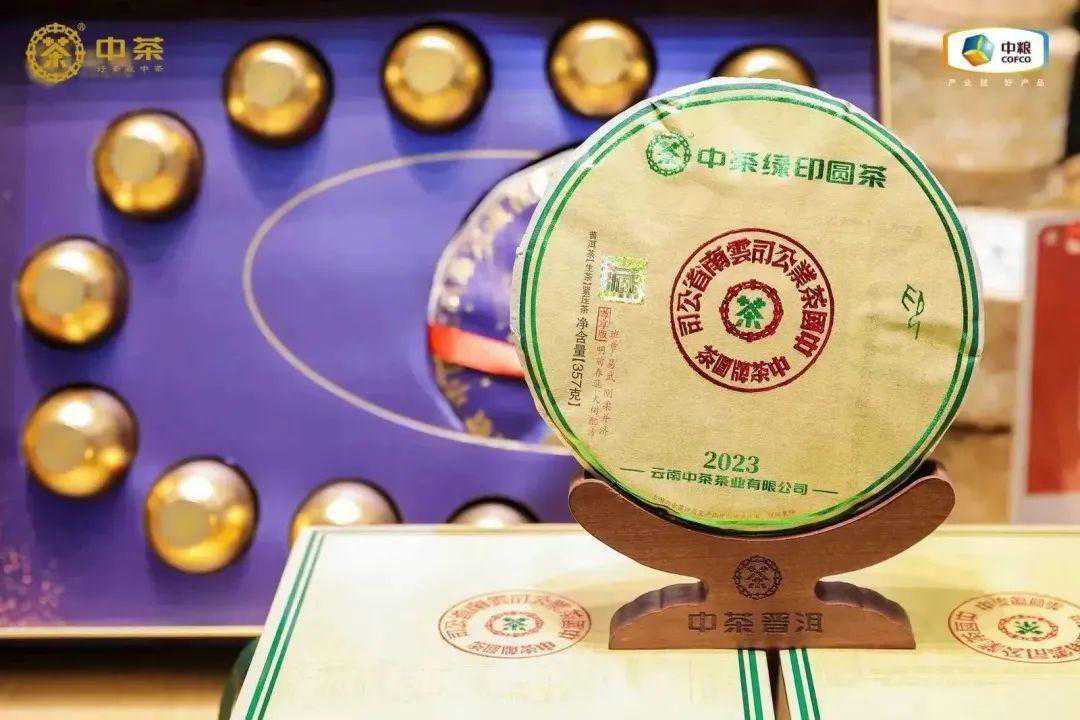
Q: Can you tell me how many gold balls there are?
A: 10